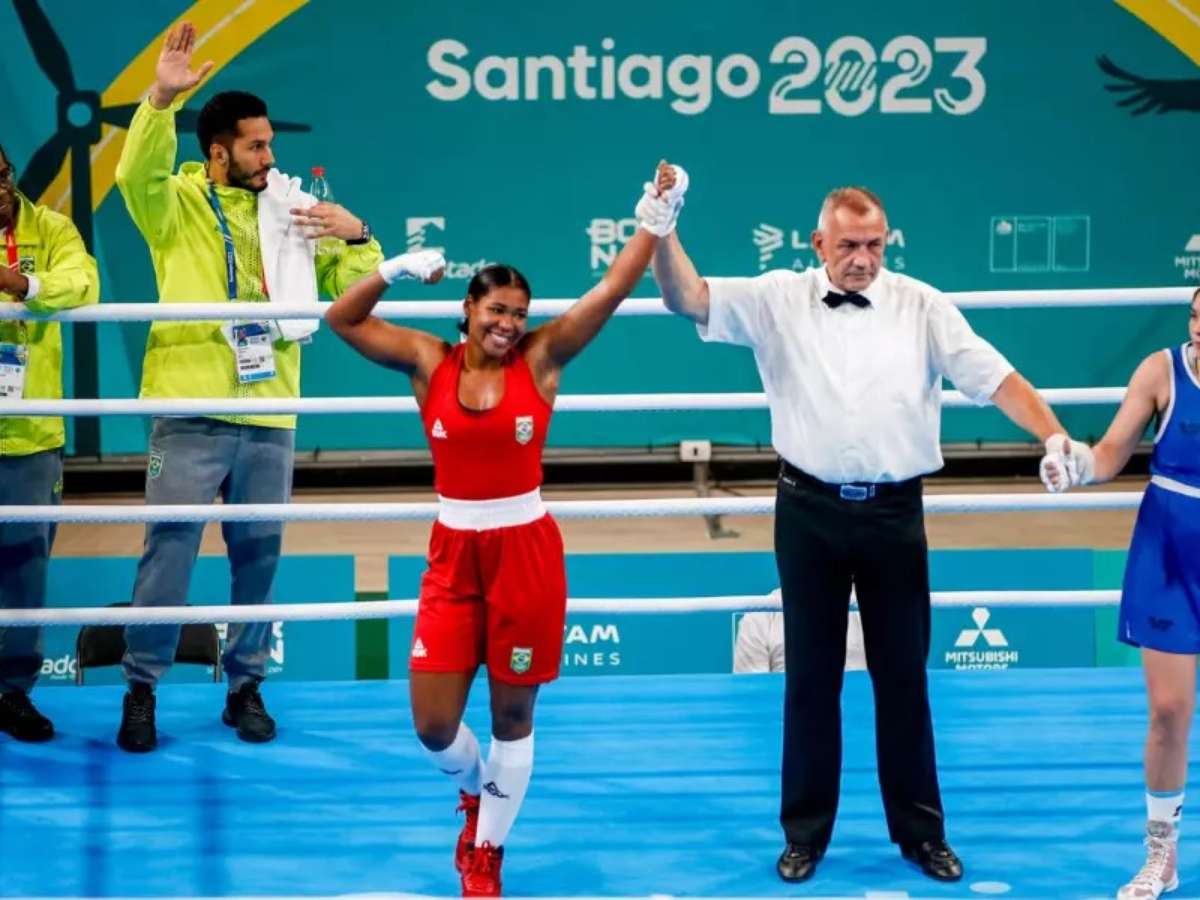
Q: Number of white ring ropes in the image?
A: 4